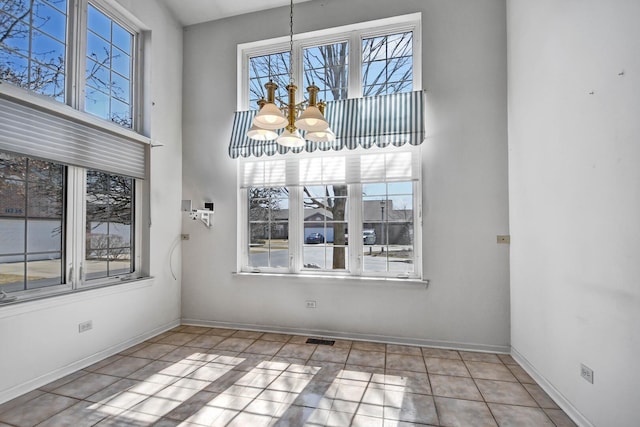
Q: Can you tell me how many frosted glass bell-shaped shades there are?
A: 5